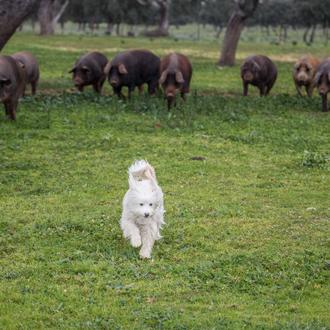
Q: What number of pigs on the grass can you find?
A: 8